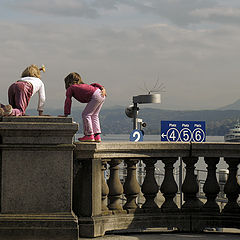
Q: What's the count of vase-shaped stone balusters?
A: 8